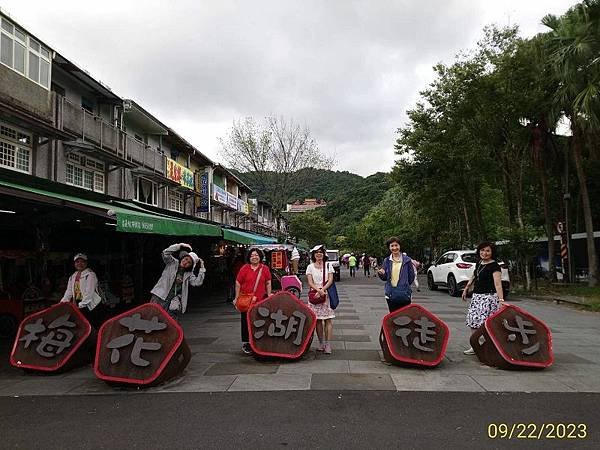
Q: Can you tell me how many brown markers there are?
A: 5